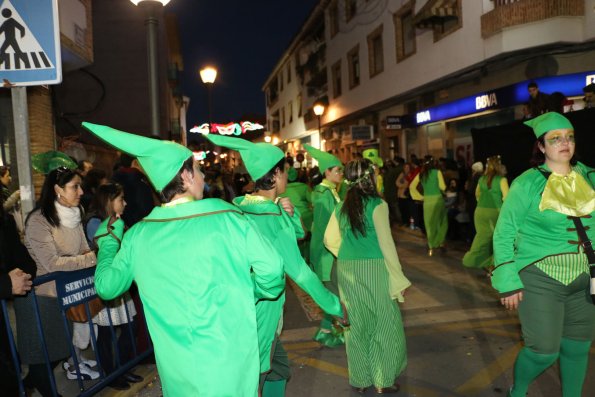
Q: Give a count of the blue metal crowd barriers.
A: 1